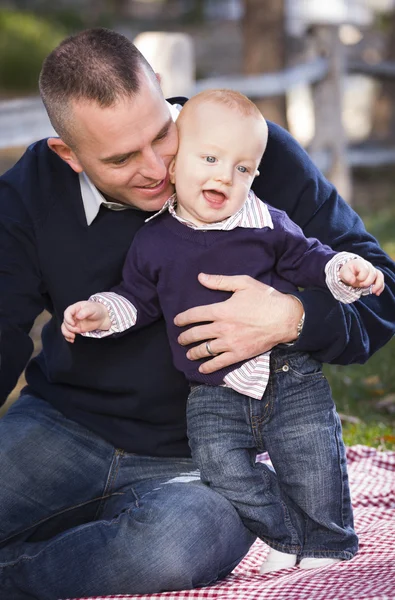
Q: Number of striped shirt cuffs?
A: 2